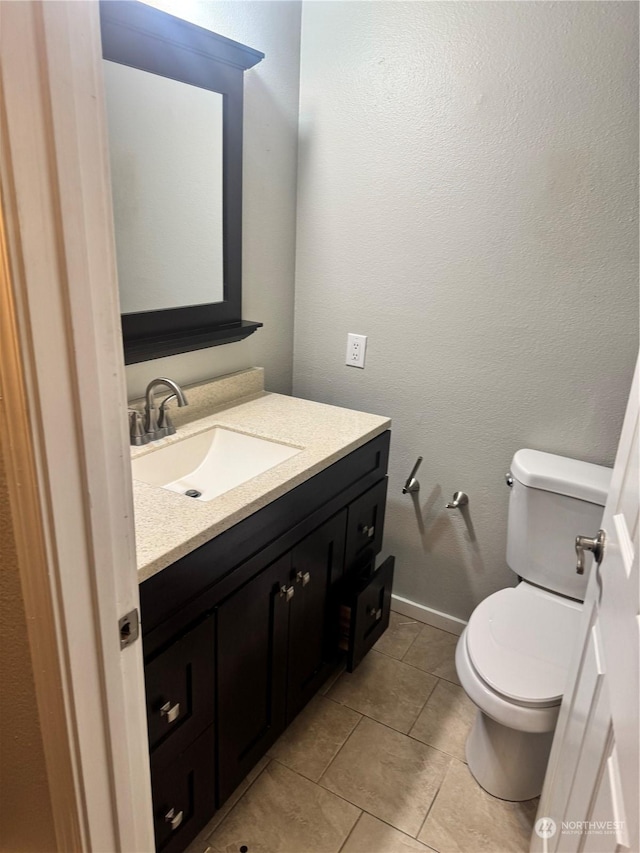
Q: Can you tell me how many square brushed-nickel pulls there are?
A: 6